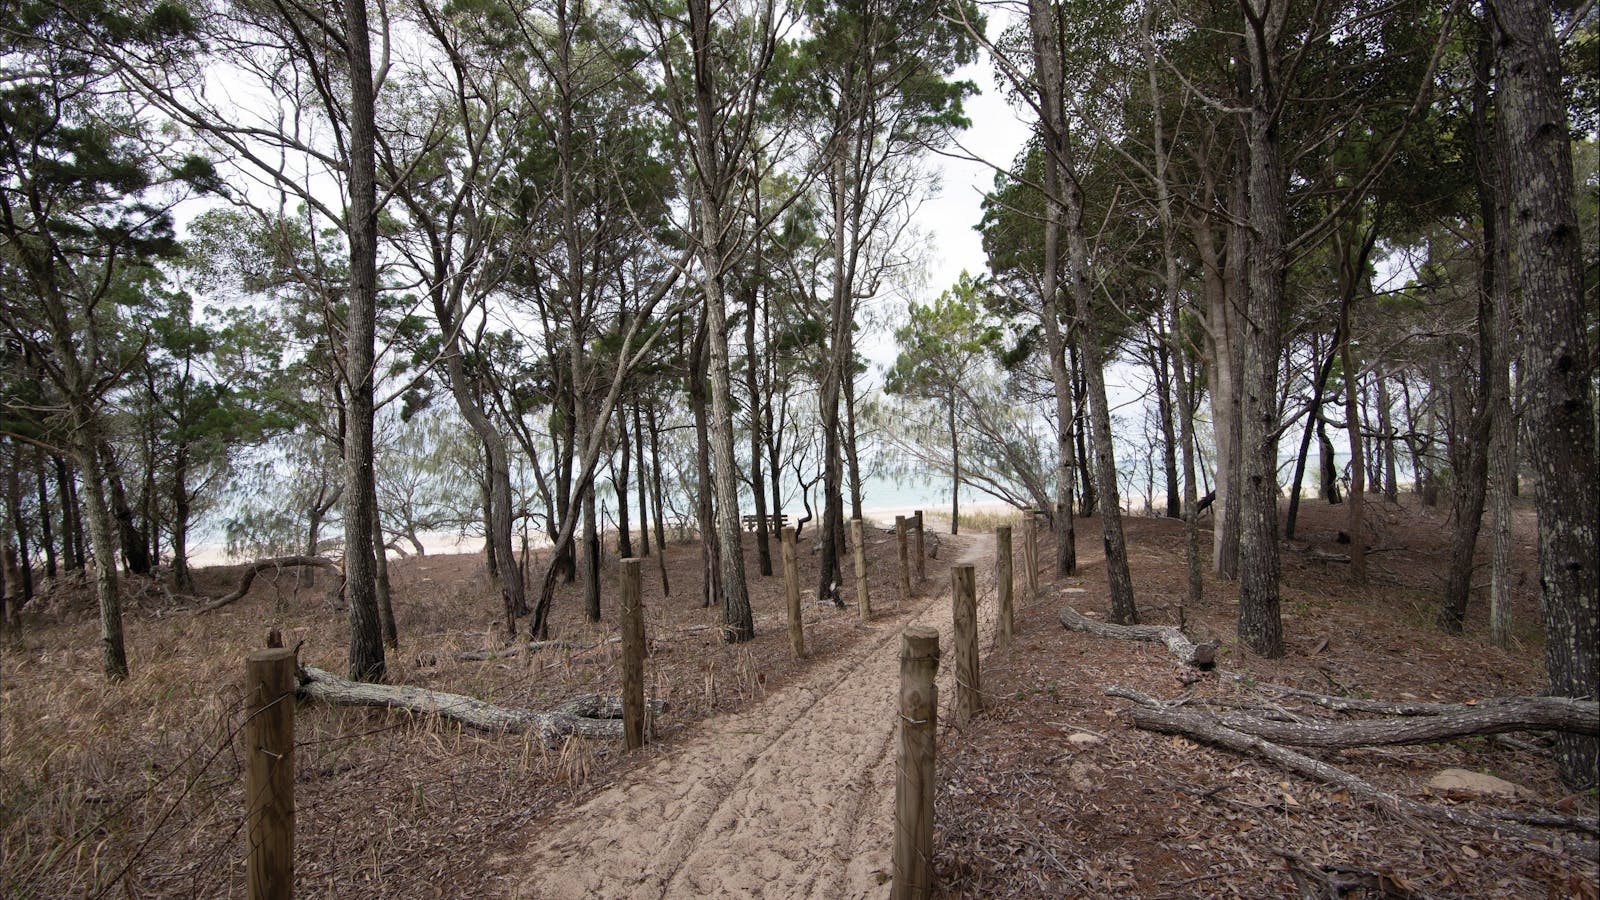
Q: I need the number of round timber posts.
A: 10